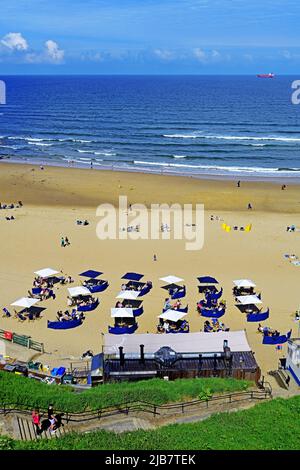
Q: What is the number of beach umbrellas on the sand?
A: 12